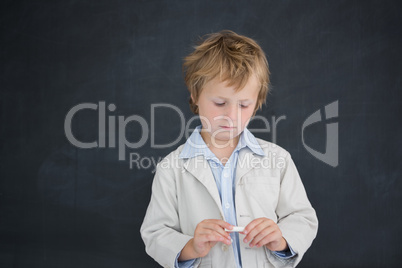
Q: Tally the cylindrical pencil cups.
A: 0